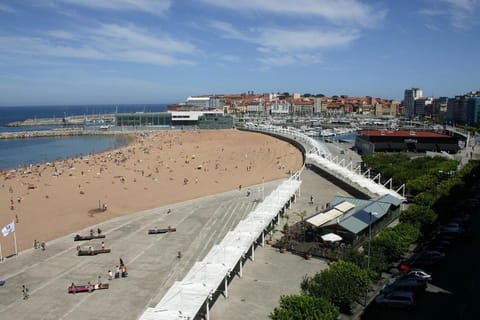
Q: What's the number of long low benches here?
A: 4